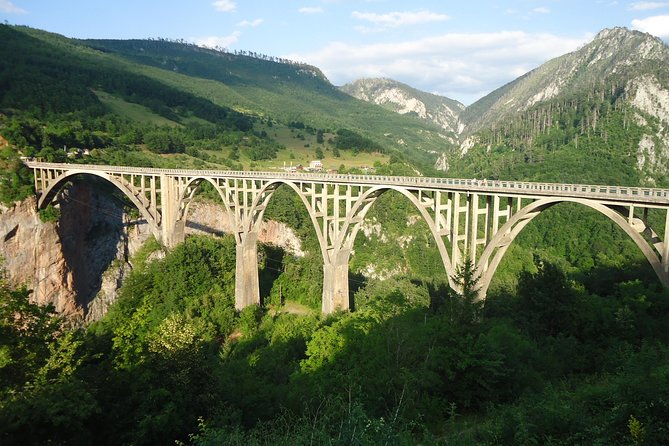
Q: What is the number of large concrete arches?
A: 5